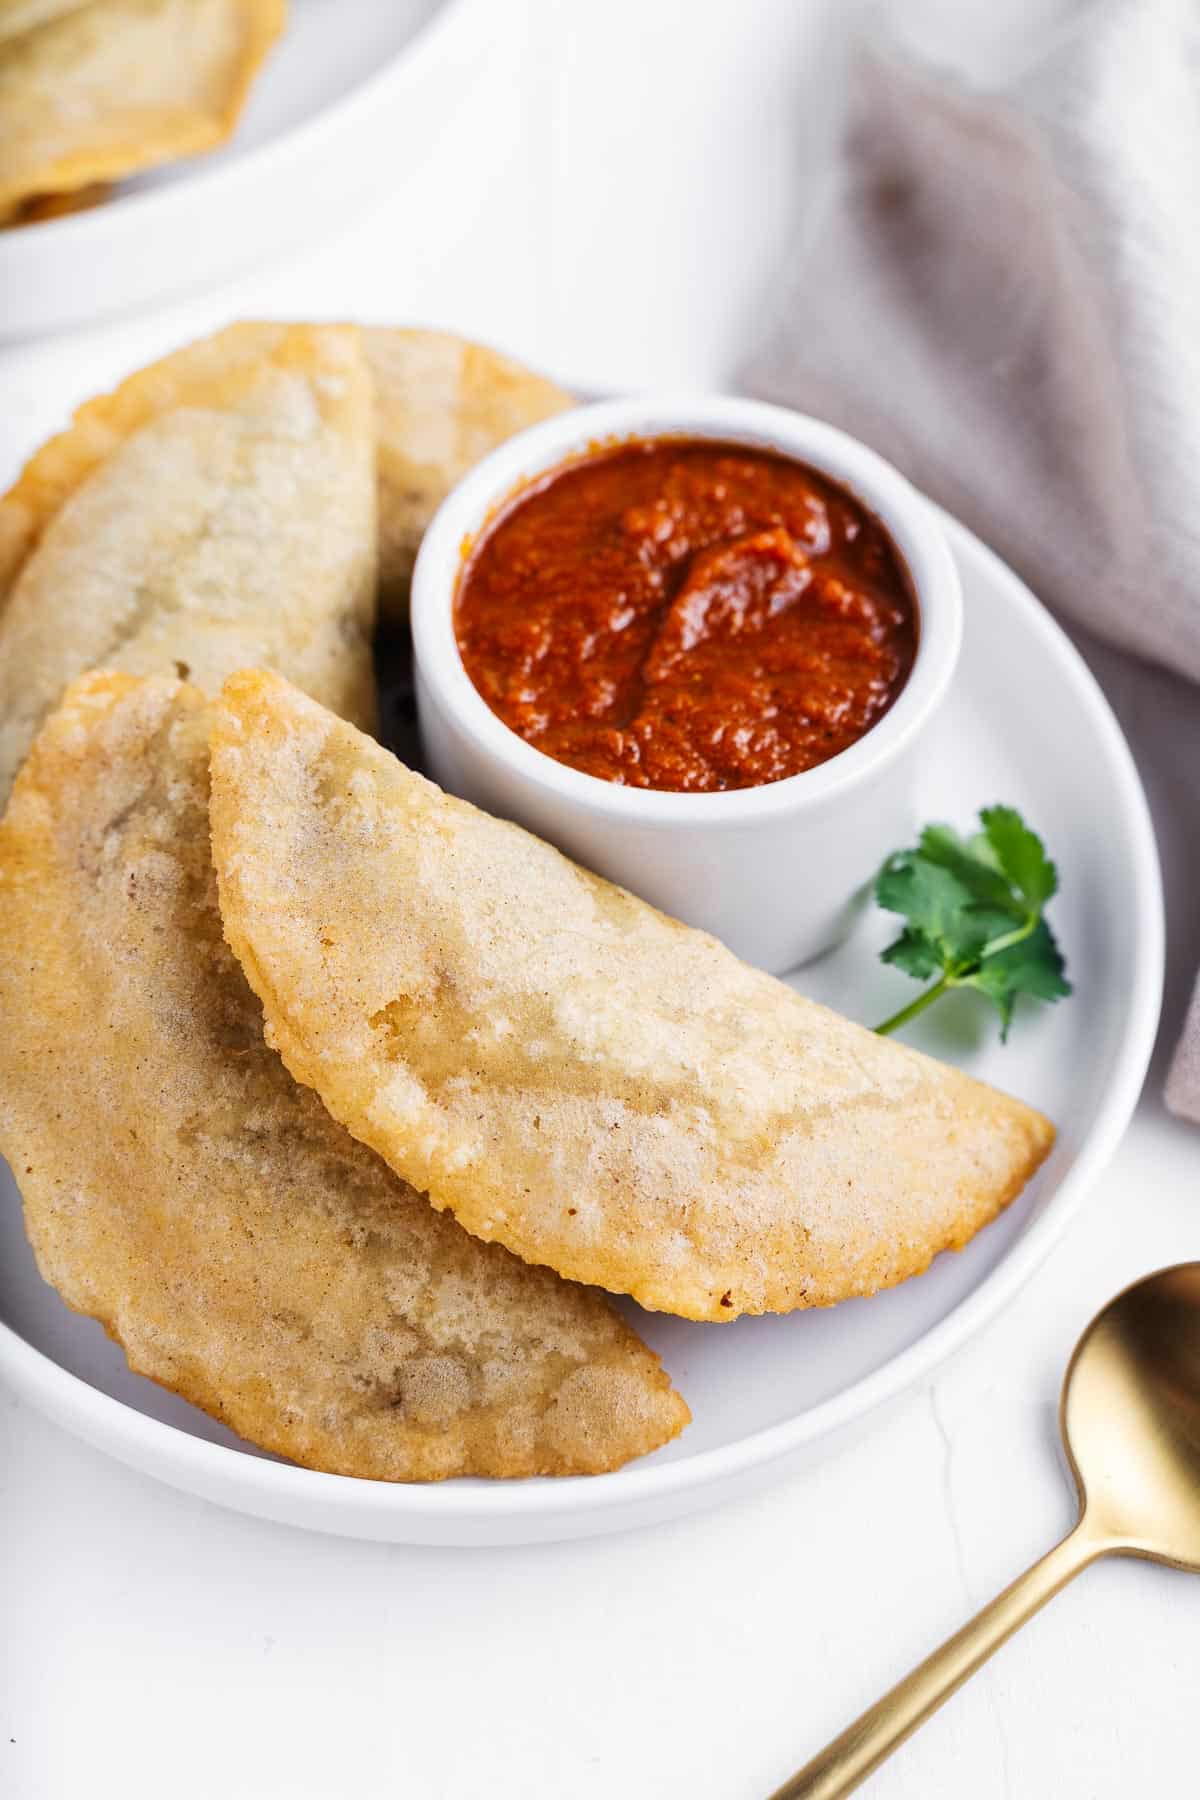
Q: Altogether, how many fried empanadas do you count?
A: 5